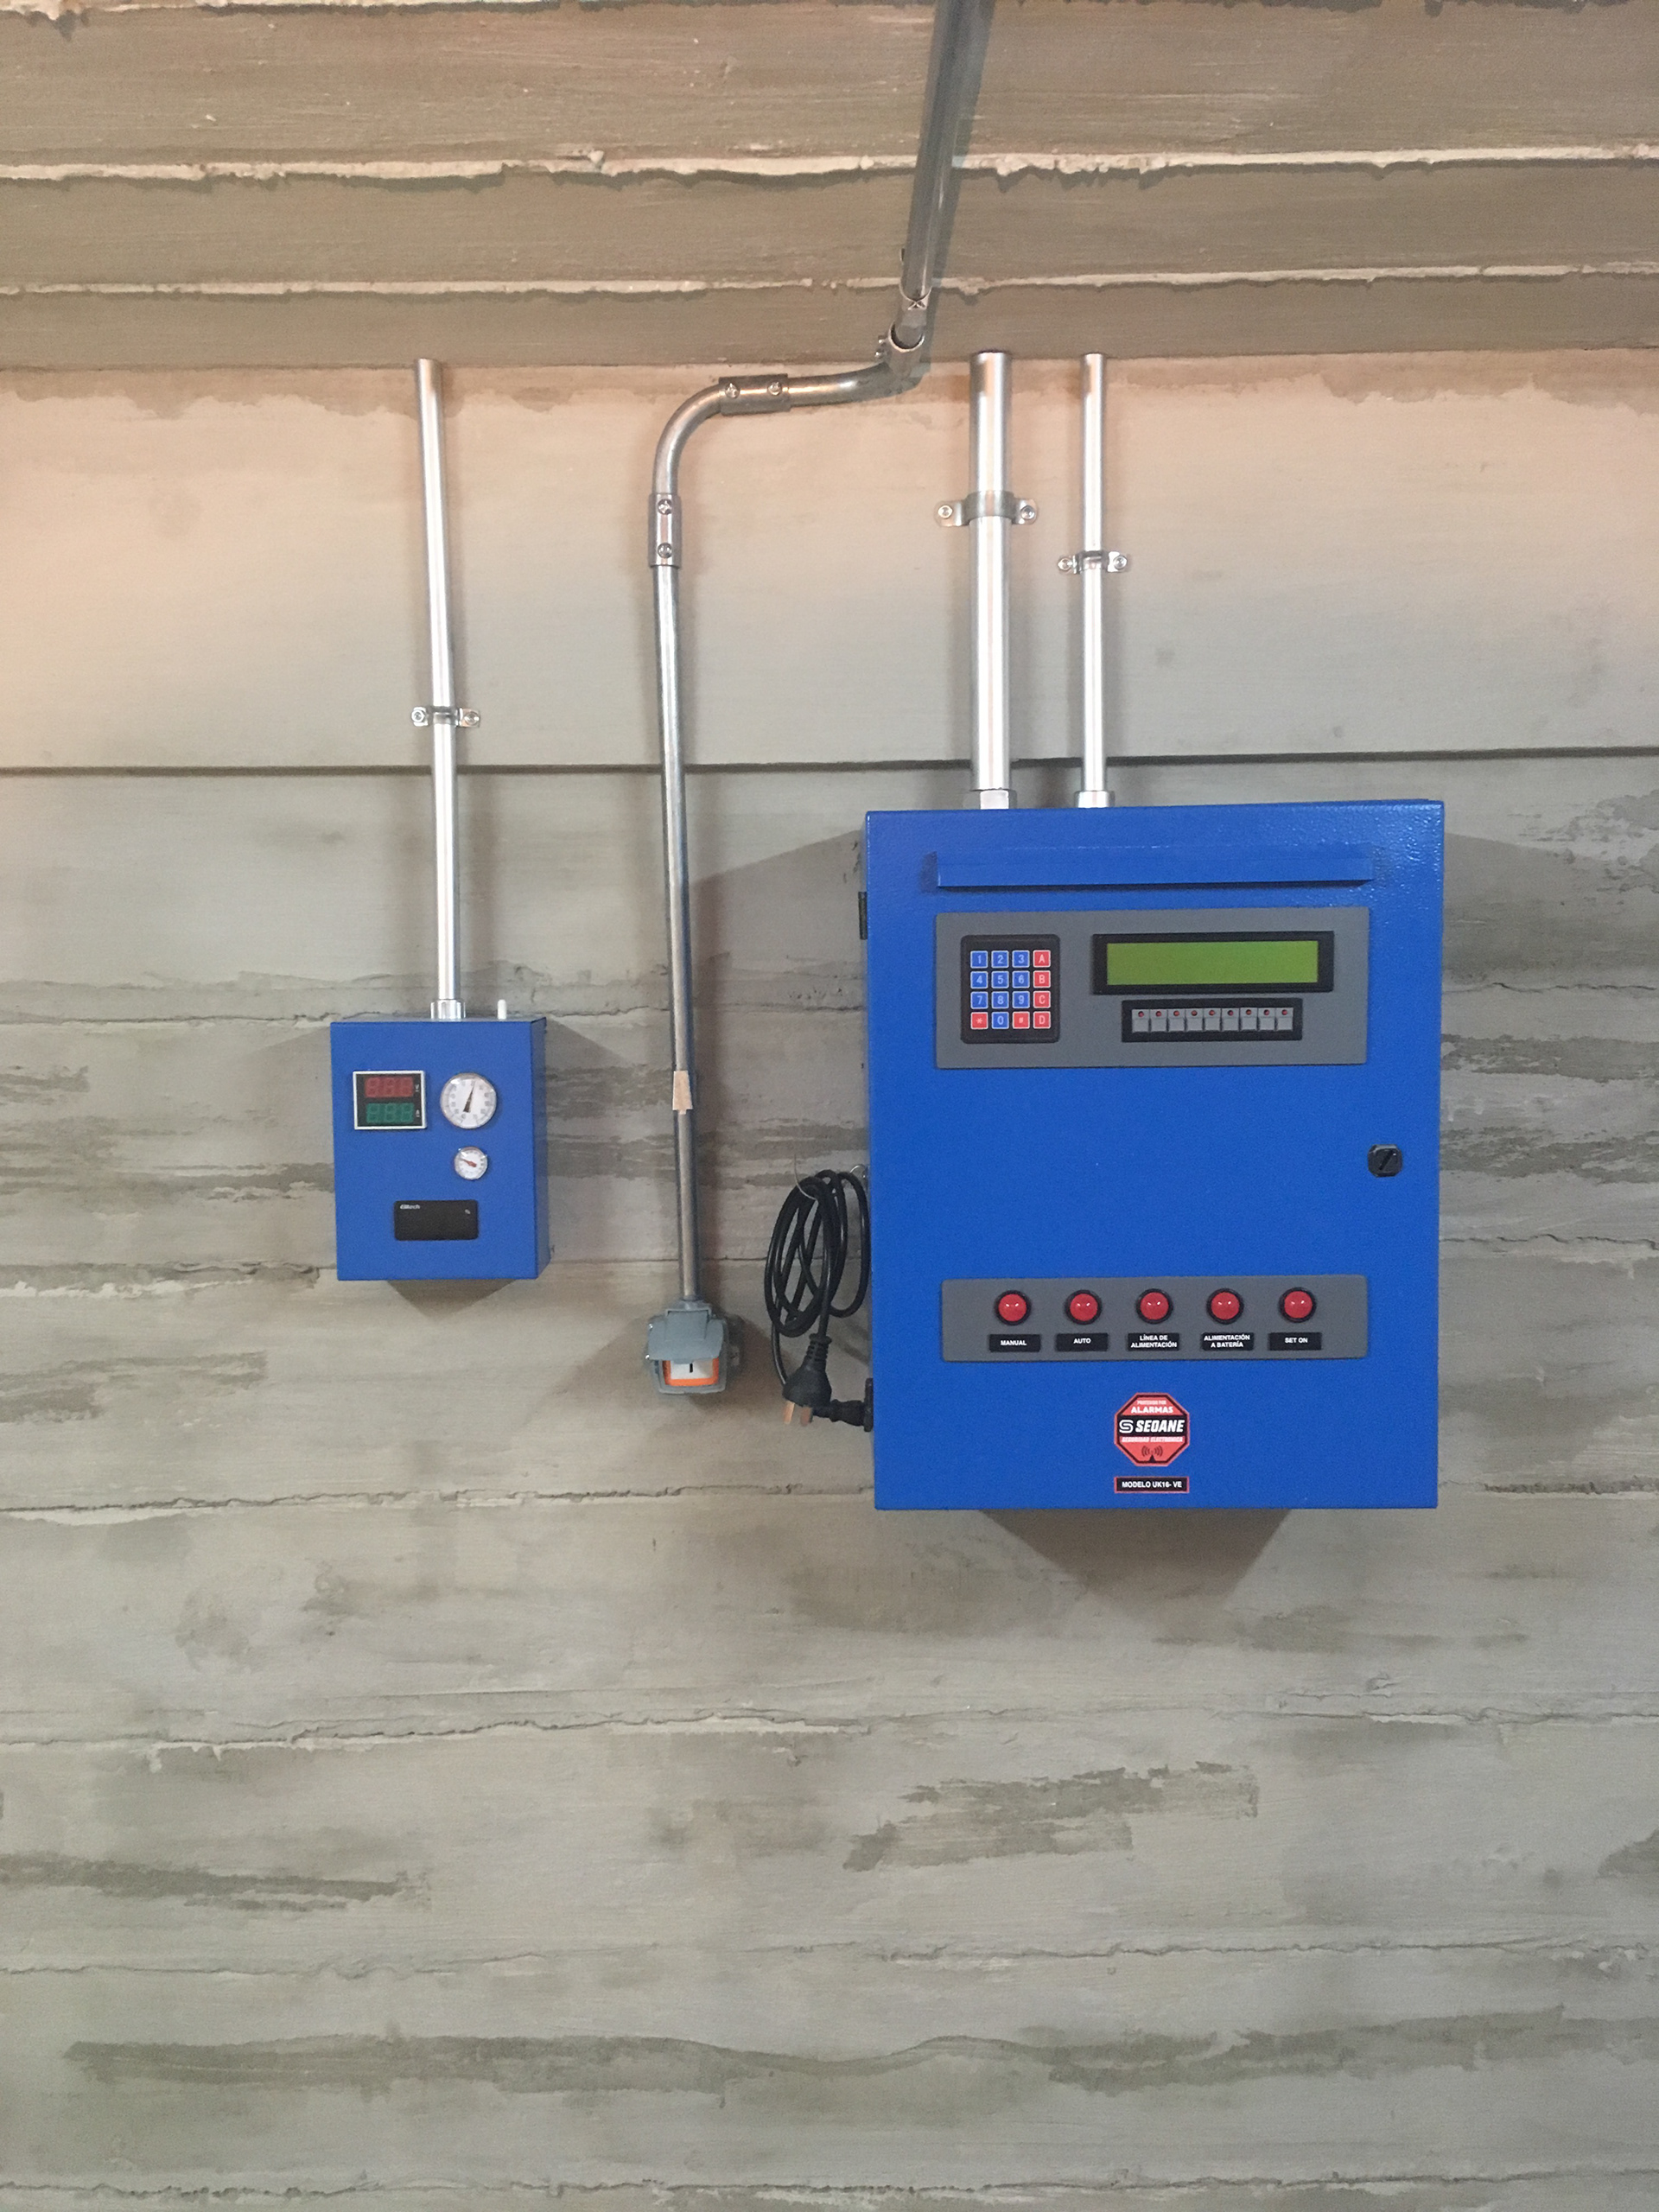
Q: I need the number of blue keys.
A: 10